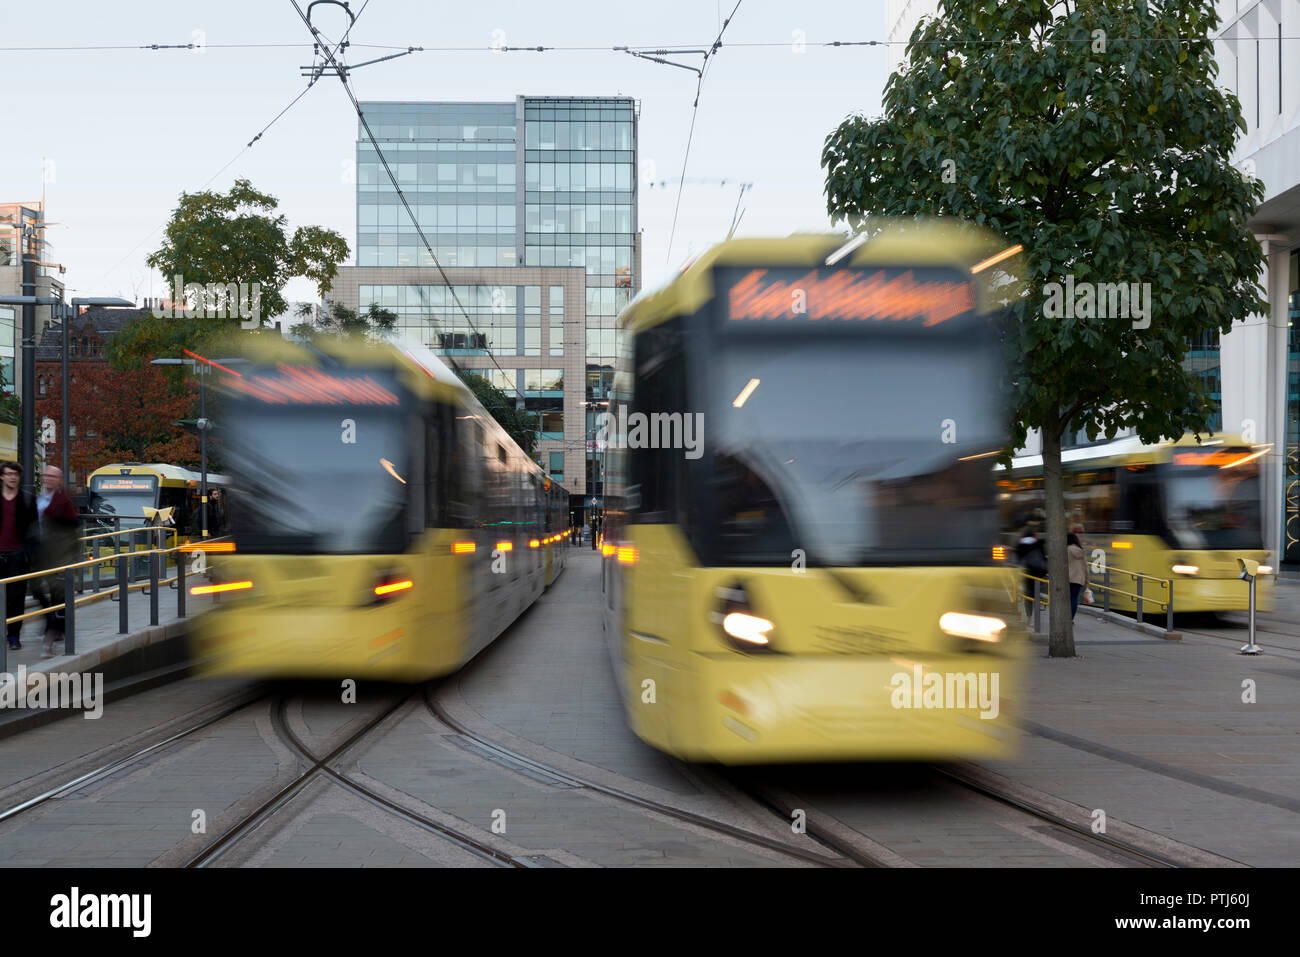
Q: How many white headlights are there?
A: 4